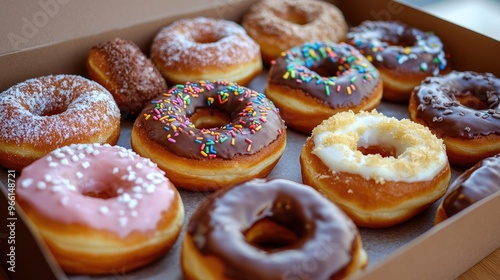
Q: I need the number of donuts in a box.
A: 12